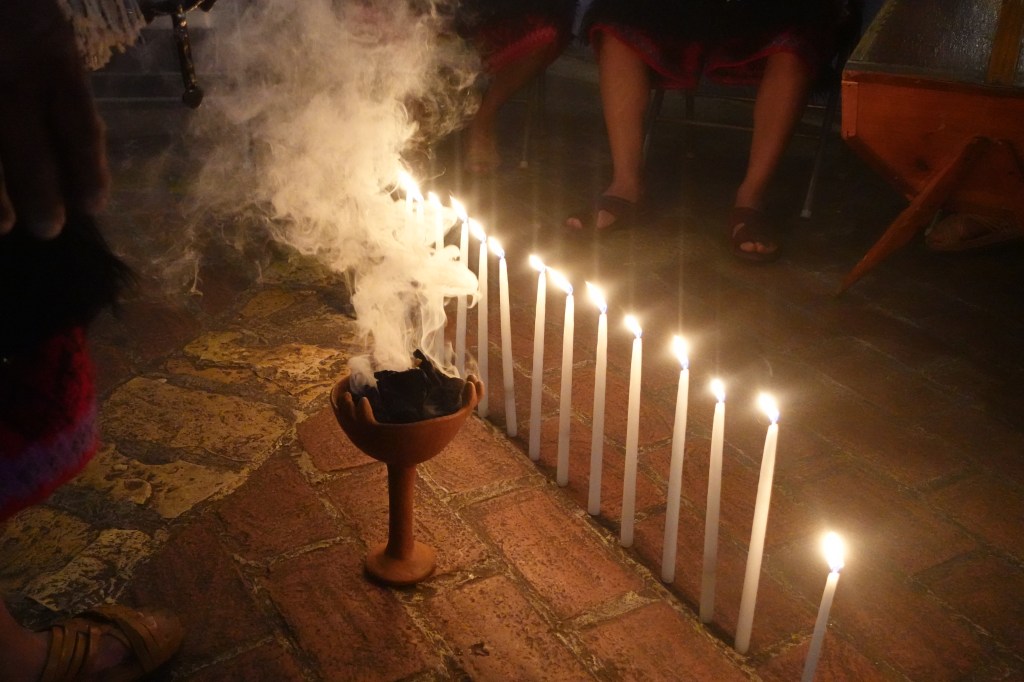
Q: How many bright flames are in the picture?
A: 14